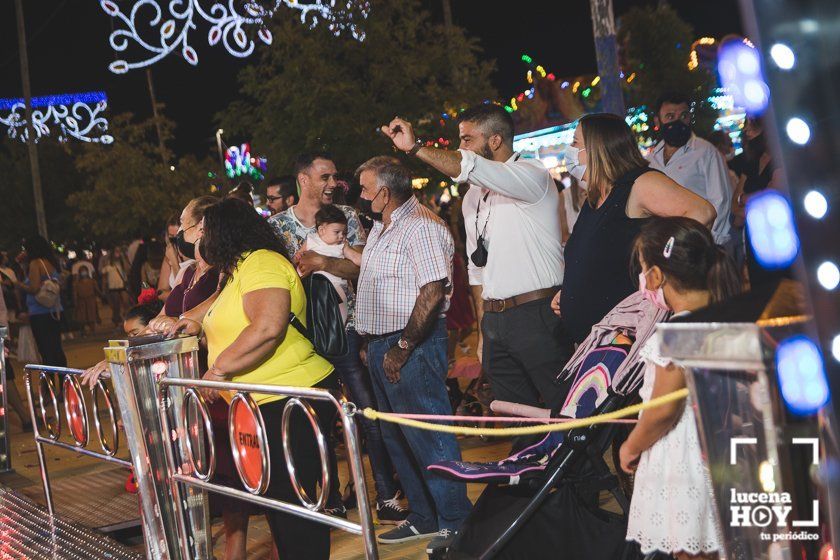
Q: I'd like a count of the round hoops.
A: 6